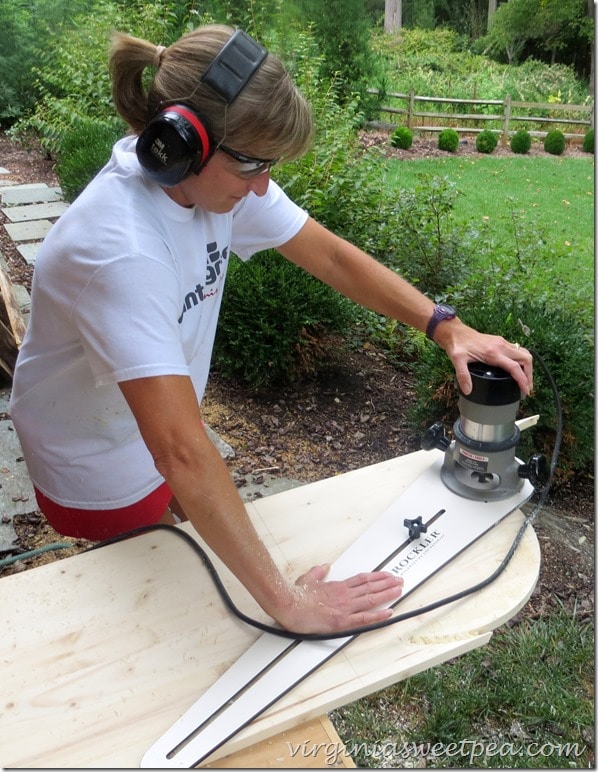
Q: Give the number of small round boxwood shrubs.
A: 6